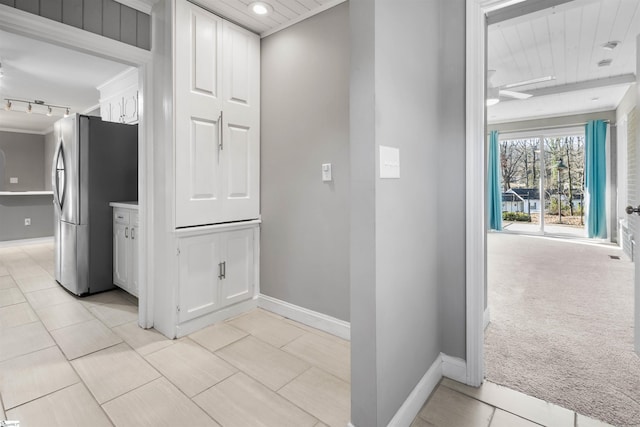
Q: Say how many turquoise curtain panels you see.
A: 2